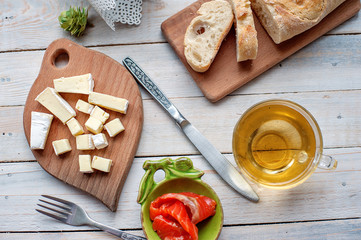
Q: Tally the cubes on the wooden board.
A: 10